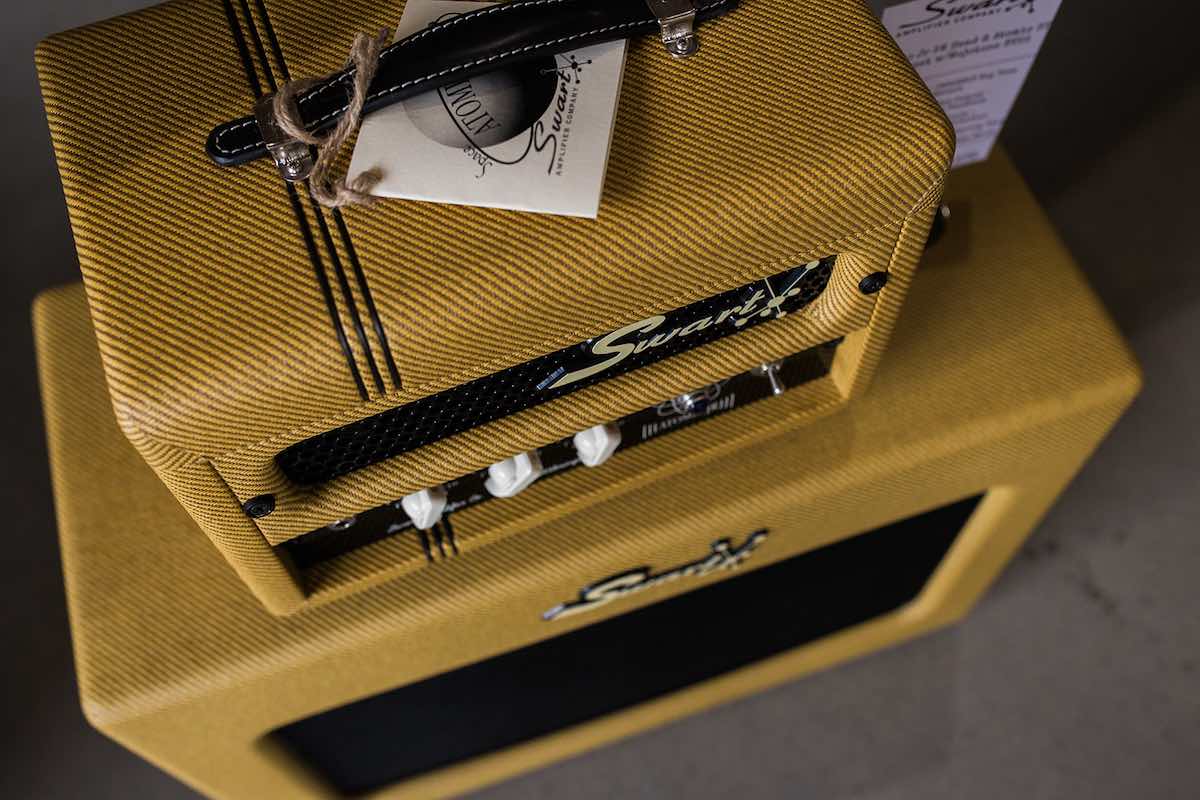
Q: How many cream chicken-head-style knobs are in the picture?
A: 3